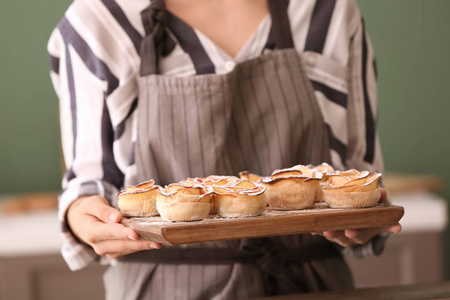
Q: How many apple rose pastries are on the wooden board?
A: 8